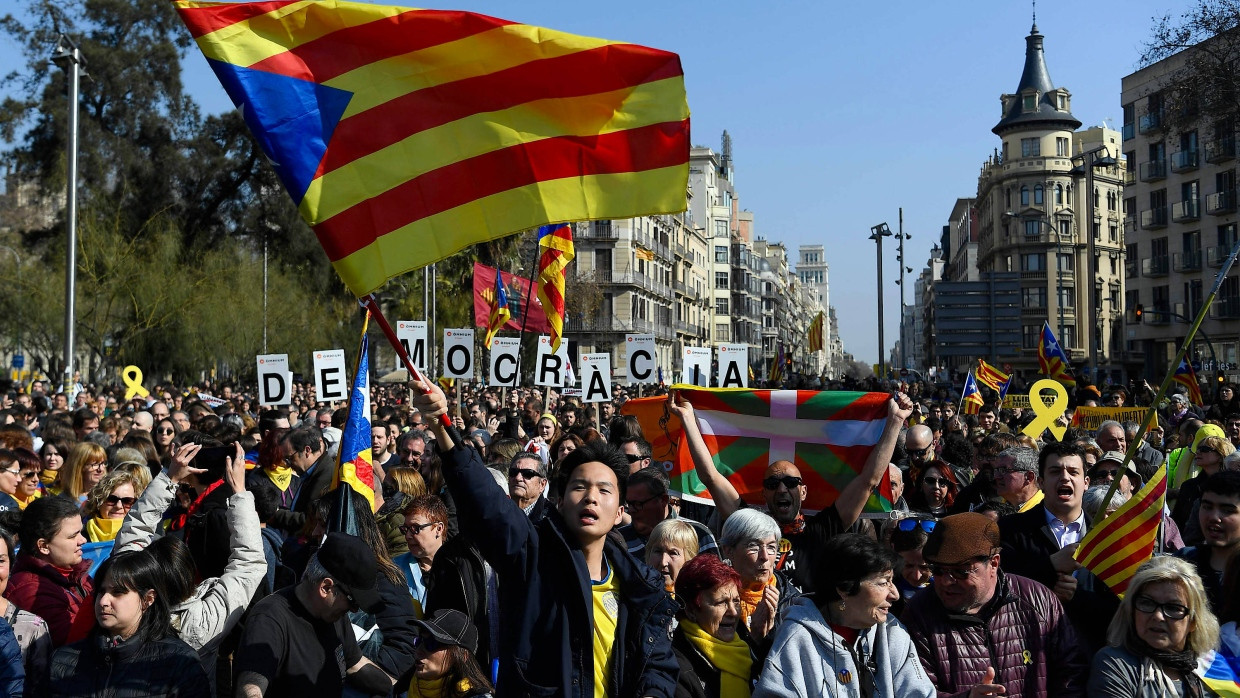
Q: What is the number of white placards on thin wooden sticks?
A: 10